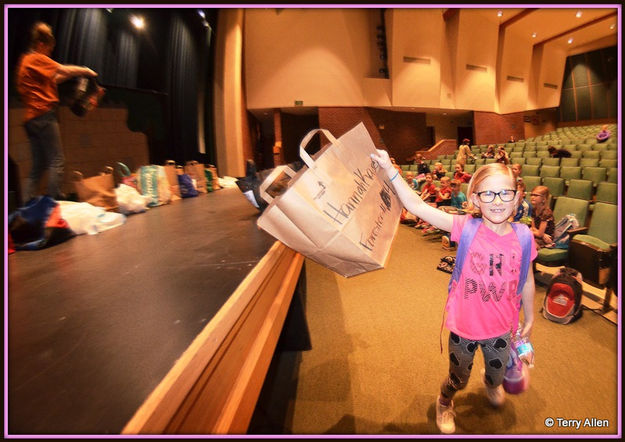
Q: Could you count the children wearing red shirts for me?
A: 3